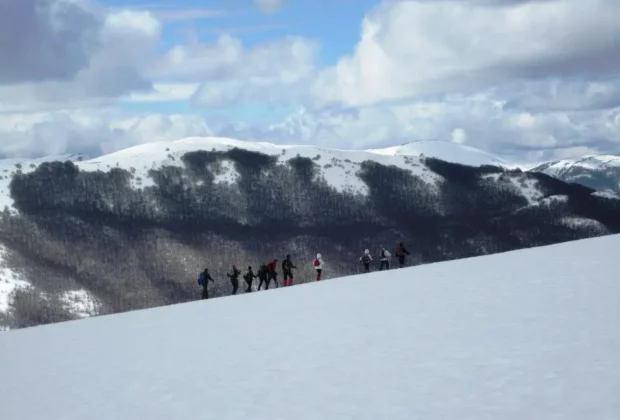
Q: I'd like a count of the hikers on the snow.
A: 10